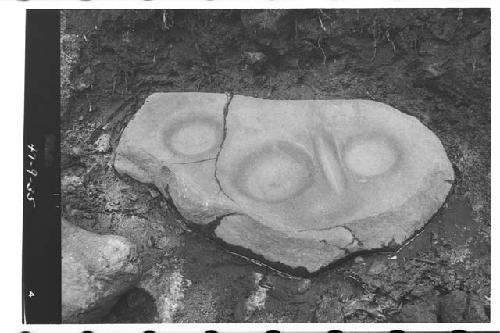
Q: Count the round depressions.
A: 3